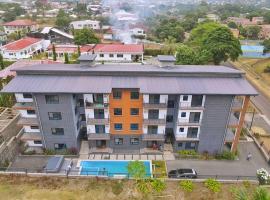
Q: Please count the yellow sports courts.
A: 0